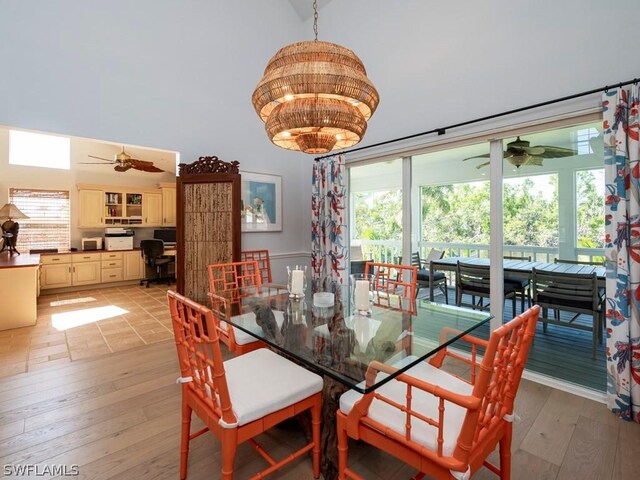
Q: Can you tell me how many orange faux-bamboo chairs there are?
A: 5